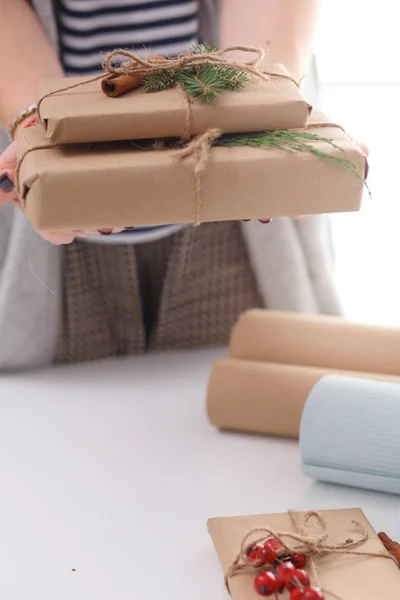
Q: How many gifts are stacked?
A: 2